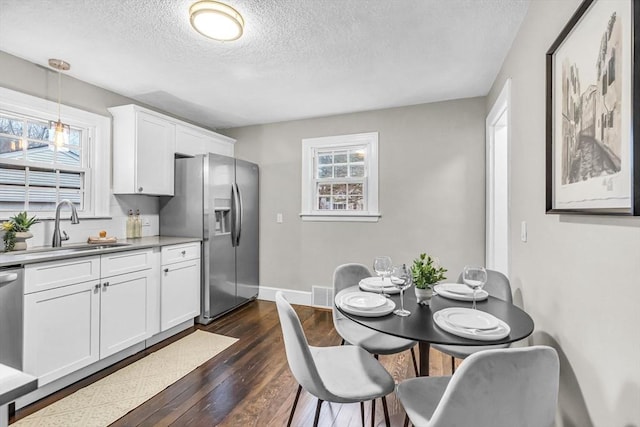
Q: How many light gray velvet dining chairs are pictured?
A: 4